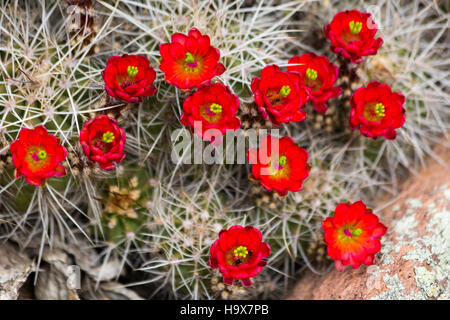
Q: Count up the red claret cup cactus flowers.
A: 12